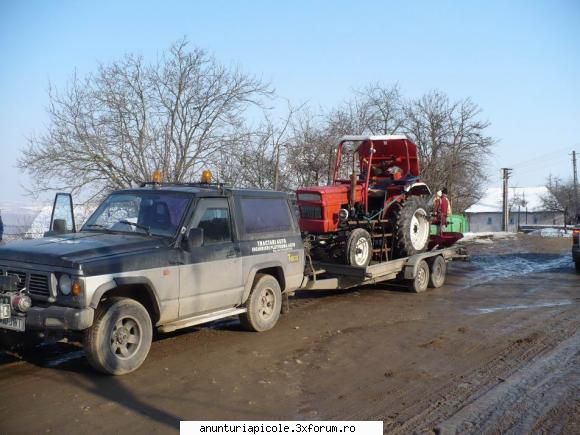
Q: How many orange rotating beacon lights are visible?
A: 2